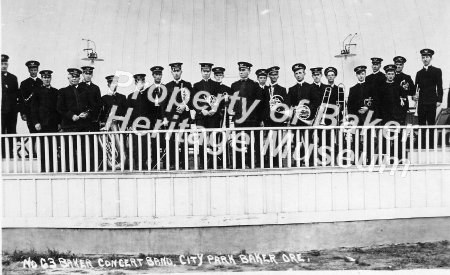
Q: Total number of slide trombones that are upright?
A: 2